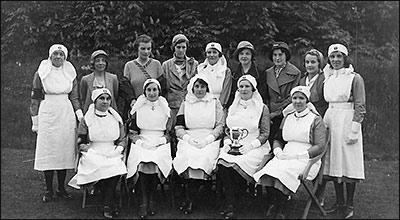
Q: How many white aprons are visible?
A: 8